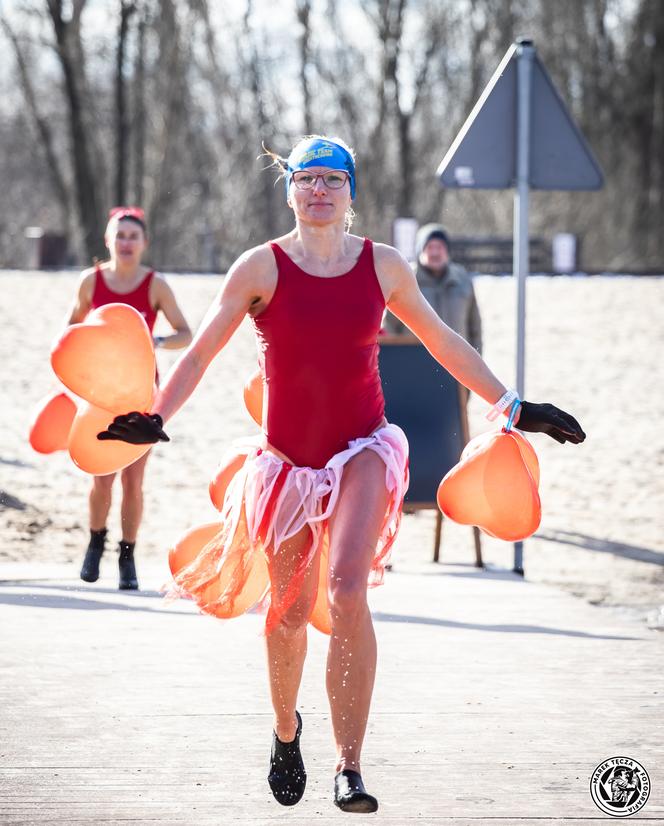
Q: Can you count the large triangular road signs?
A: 1